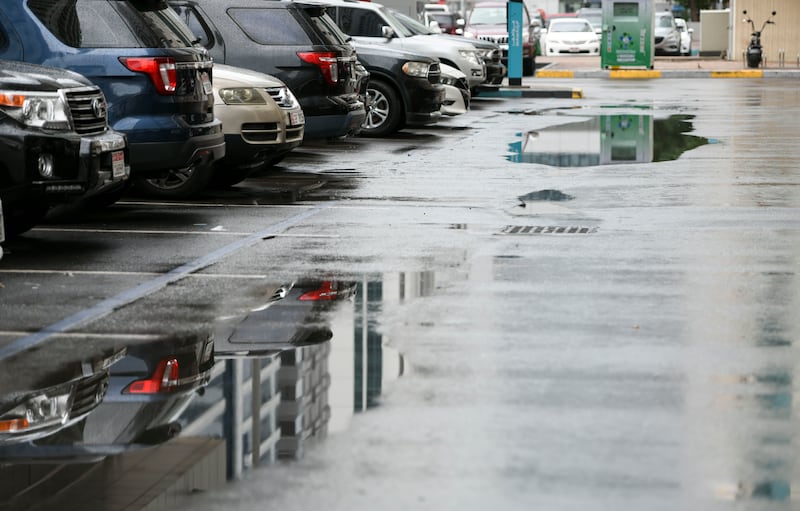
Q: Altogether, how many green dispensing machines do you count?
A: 1